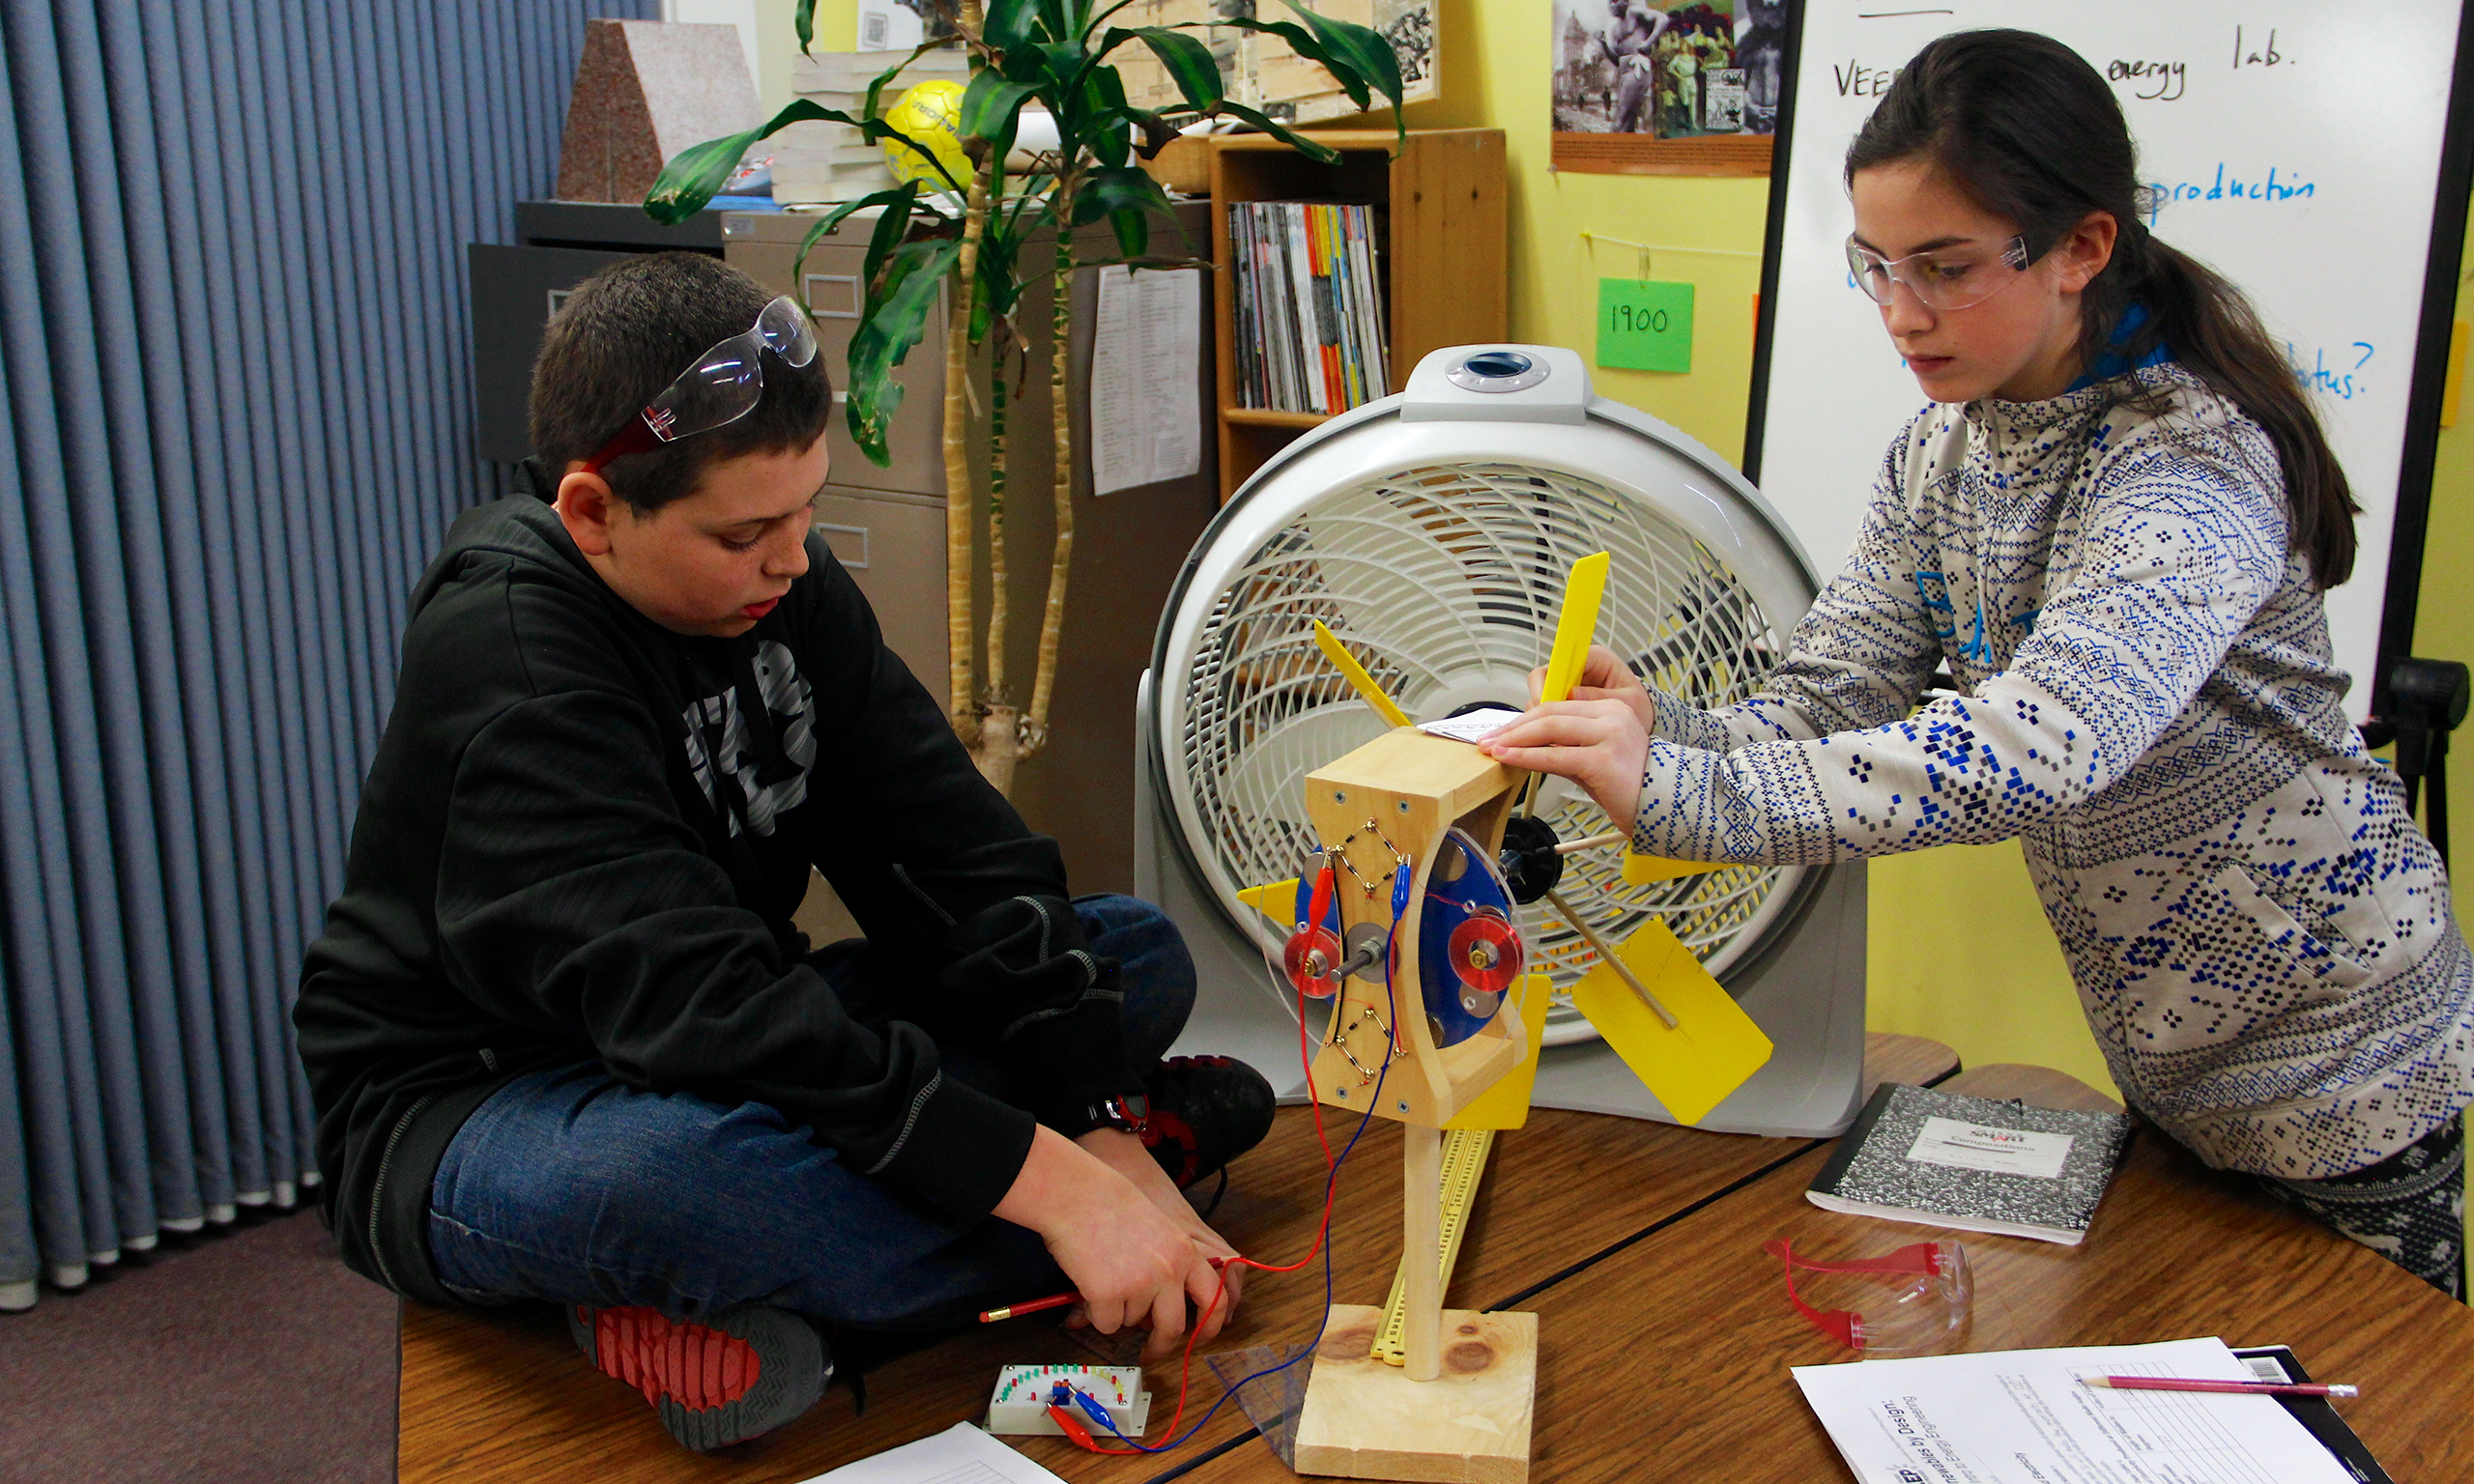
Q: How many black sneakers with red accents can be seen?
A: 2